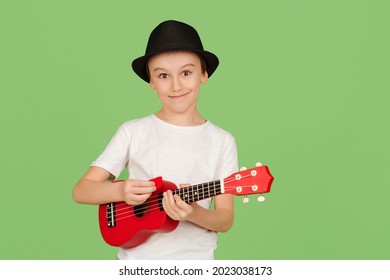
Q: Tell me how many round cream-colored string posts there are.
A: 4